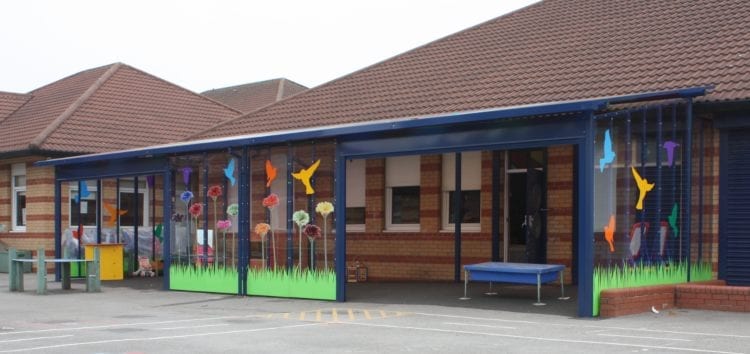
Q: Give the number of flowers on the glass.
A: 11